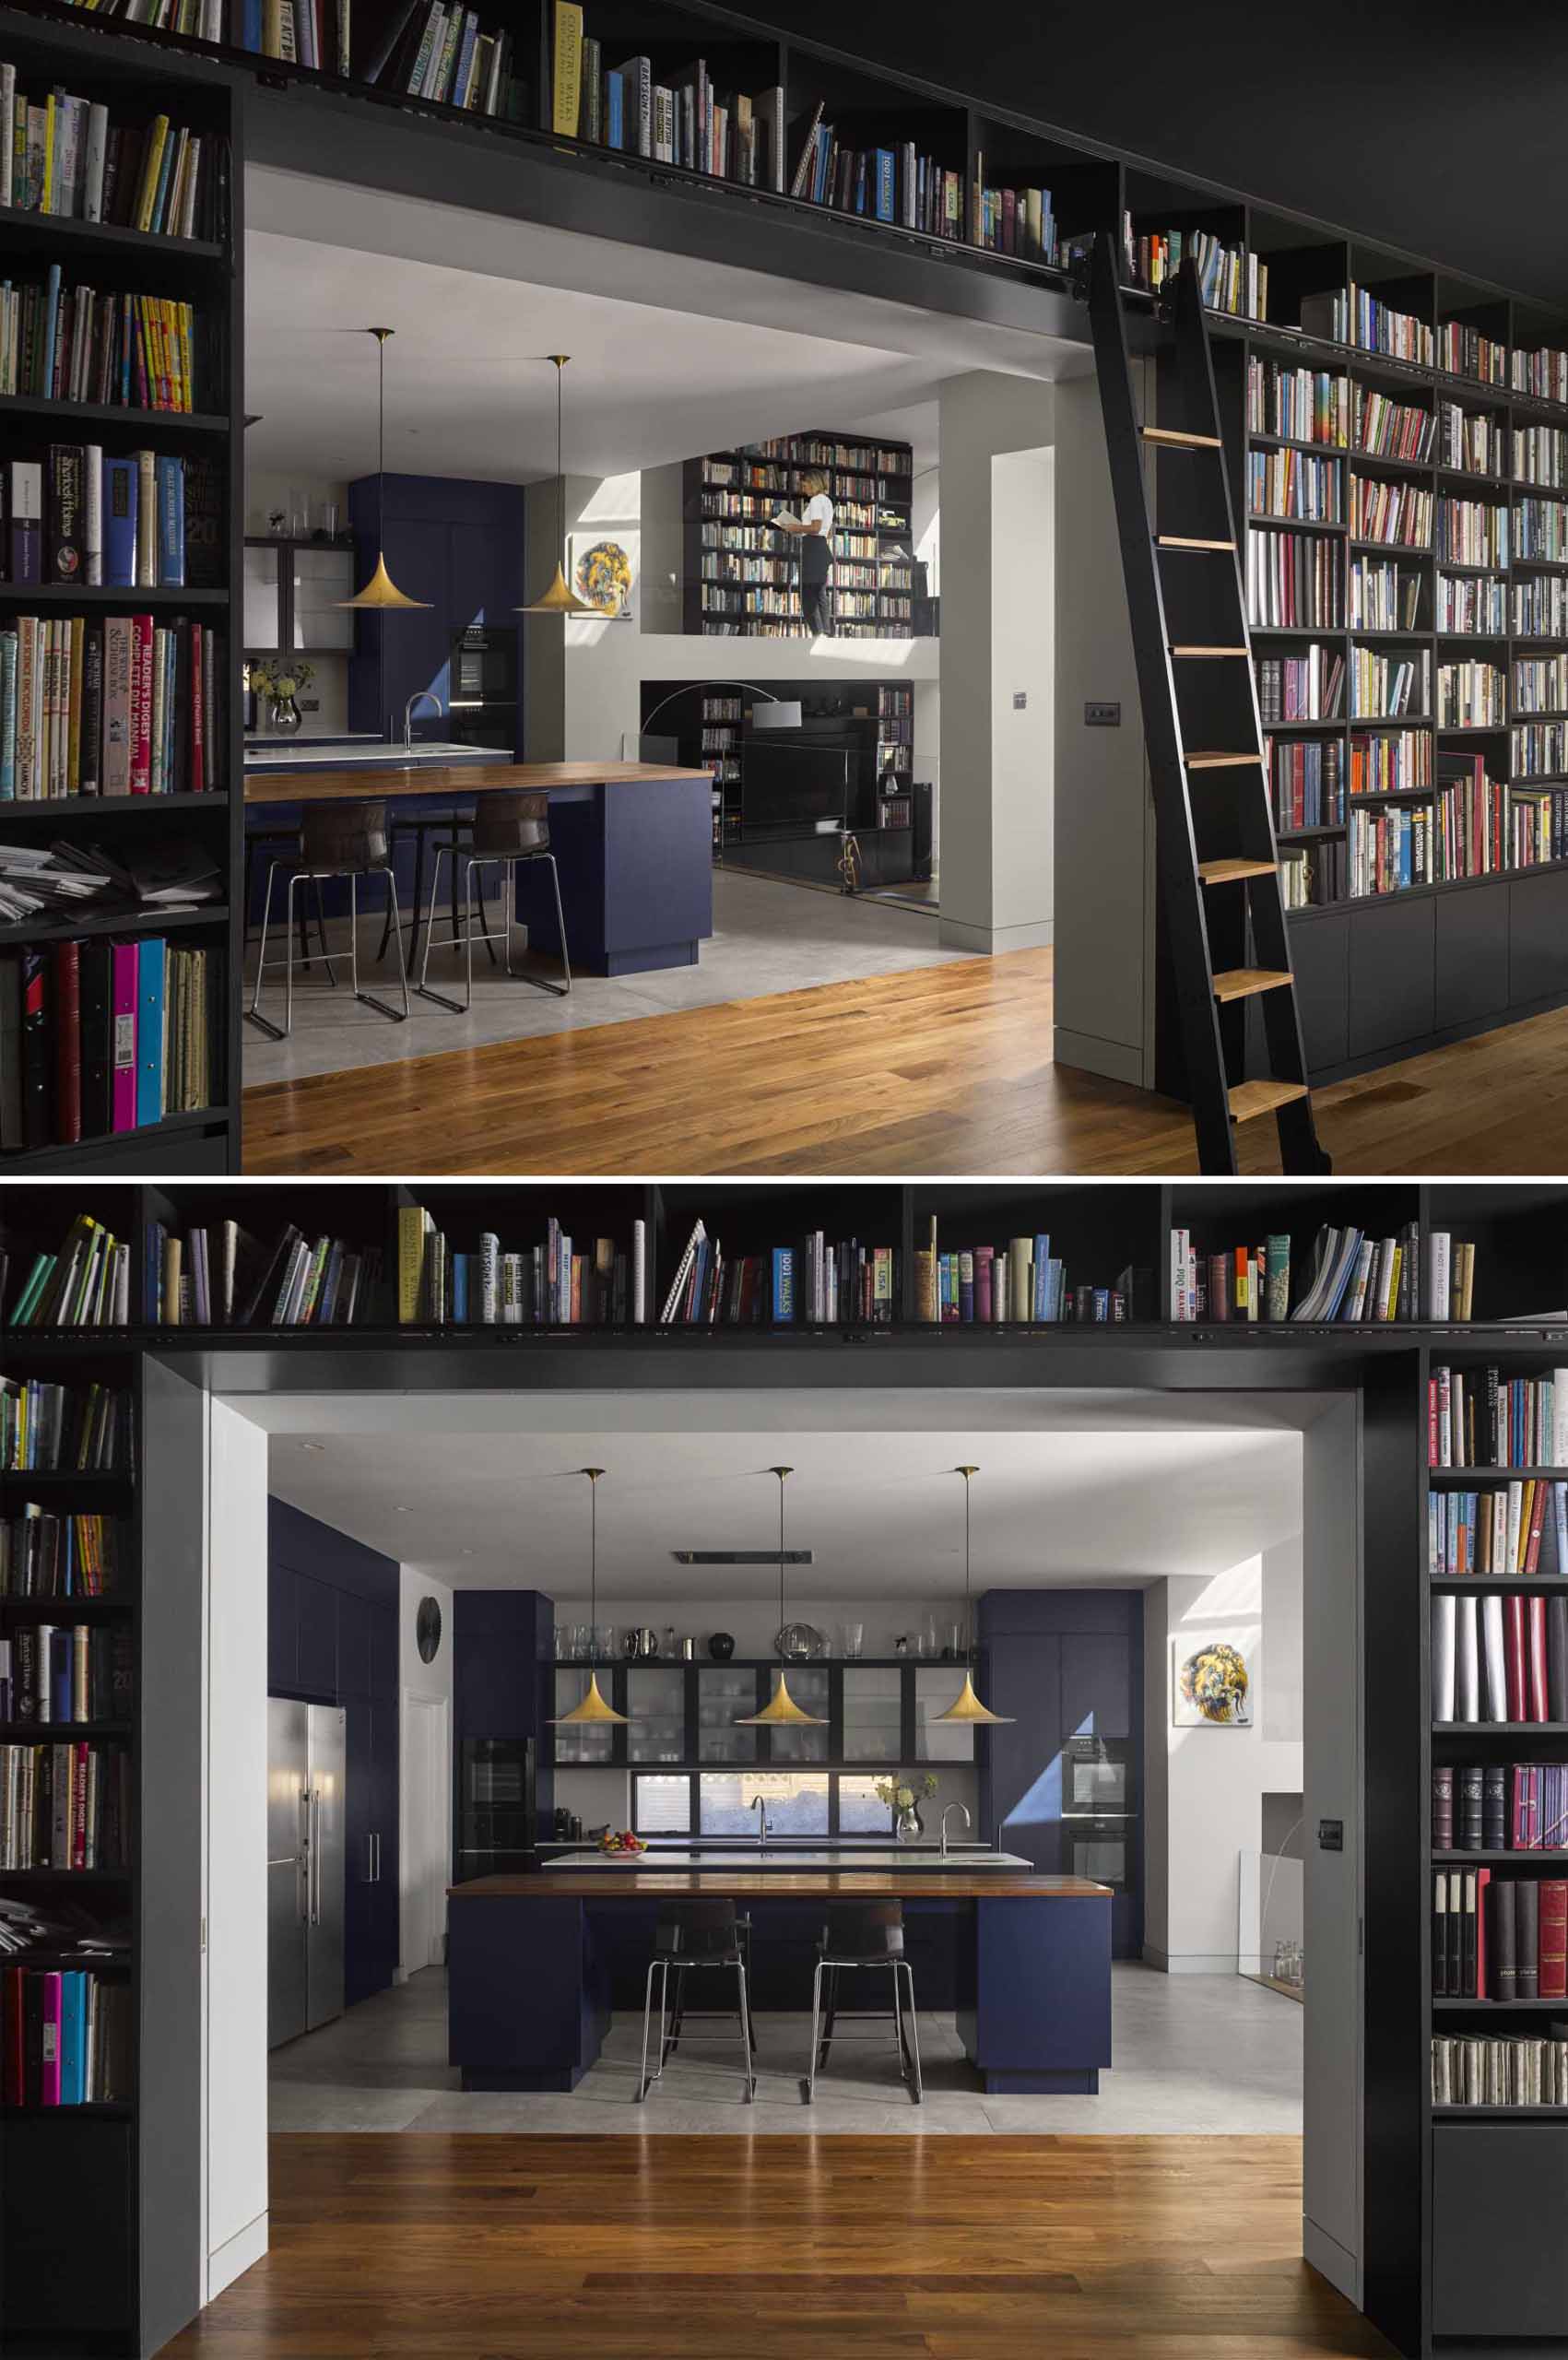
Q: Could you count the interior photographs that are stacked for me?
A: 2